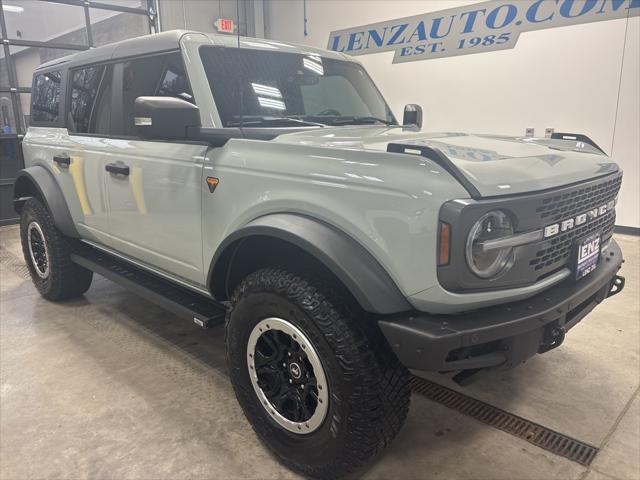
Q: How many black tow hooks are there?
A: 2